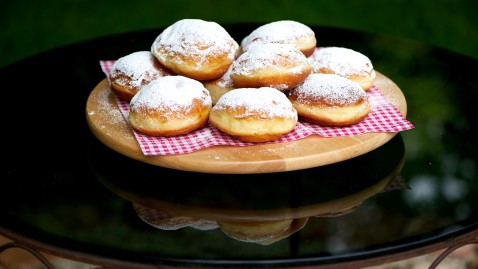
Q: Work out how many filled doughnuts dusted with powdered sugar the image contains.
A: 9